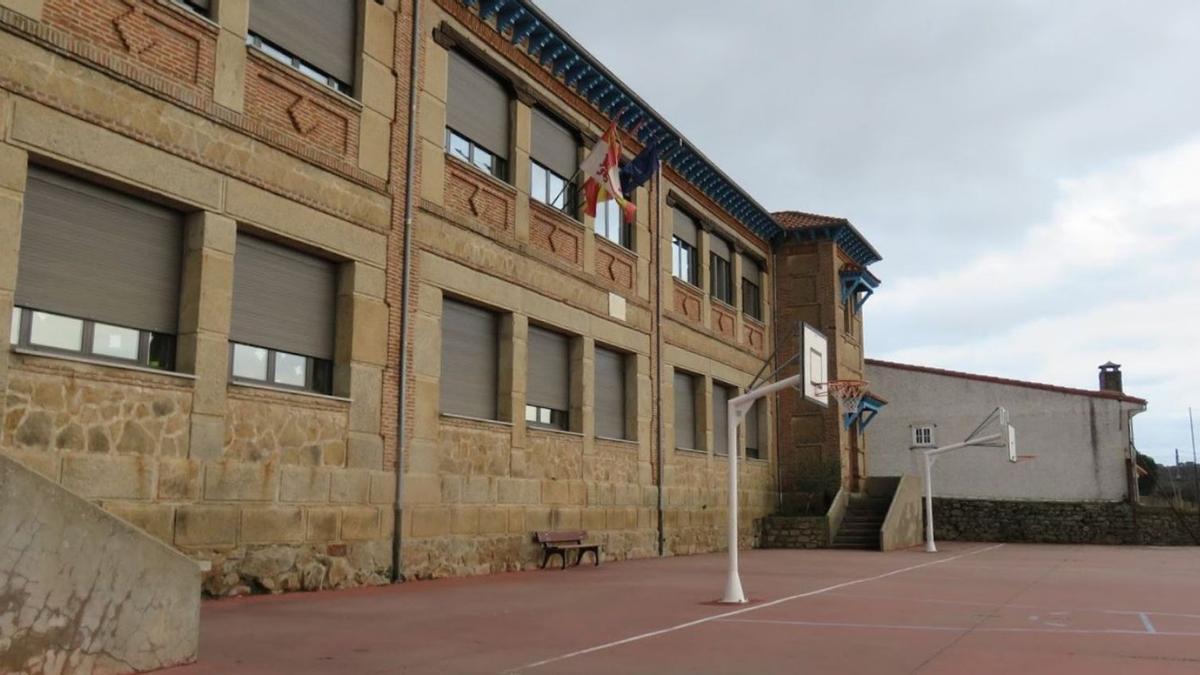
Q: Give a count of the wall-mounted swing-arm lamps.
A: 0